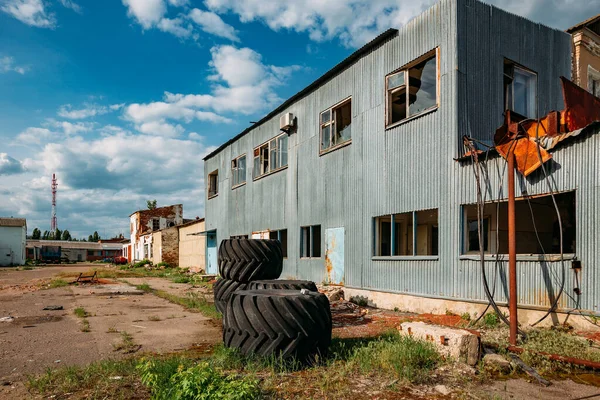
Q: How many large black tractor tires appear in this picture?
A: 4